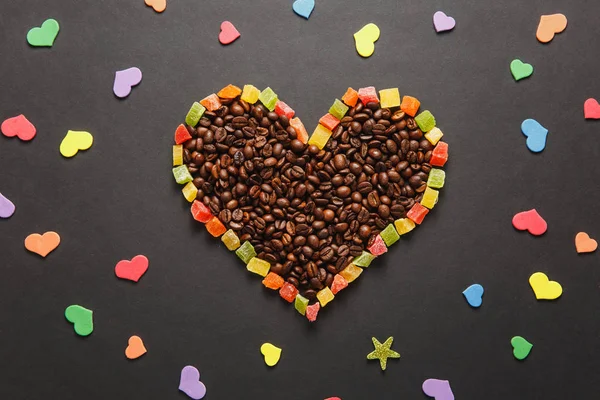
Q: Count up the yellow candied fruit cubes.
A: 12